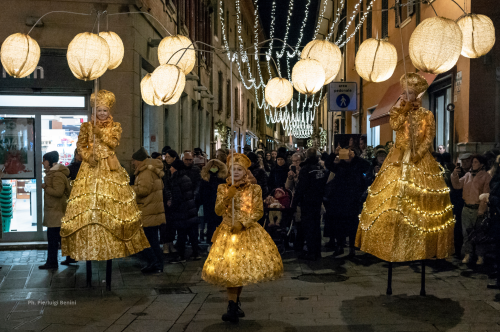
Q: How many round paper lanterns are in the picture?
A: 12